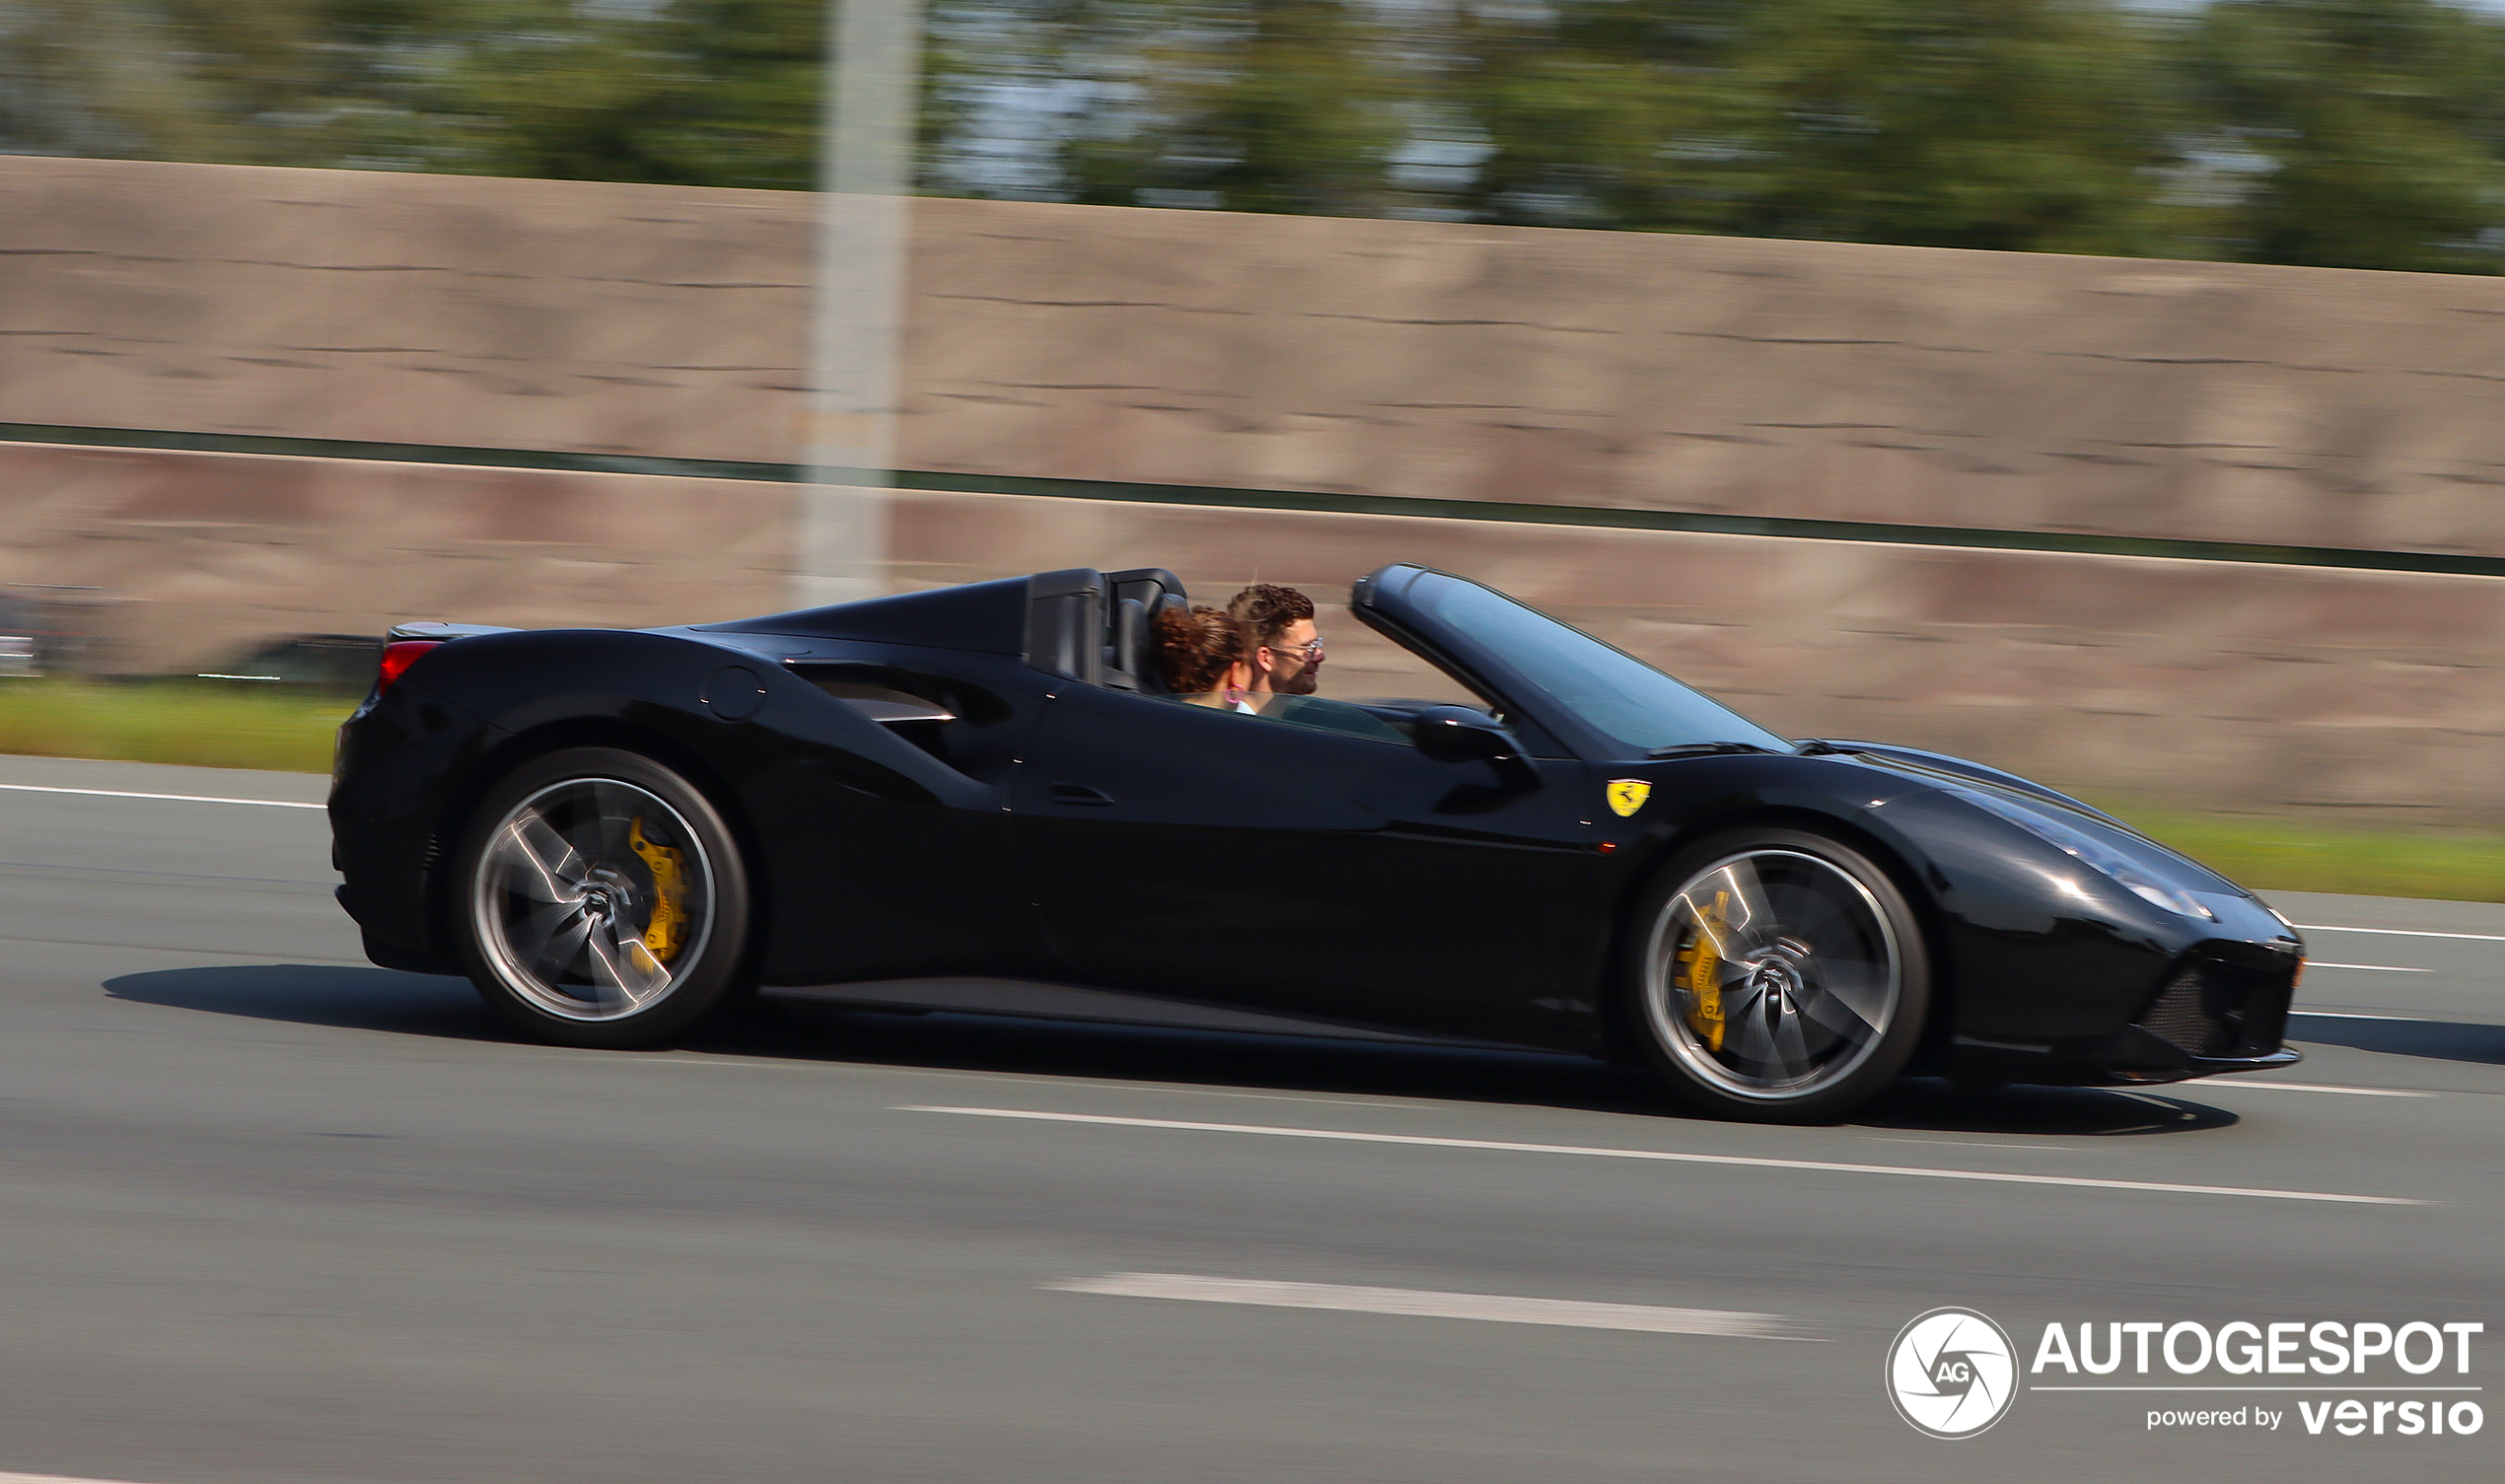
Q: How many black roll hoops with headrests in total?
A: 2